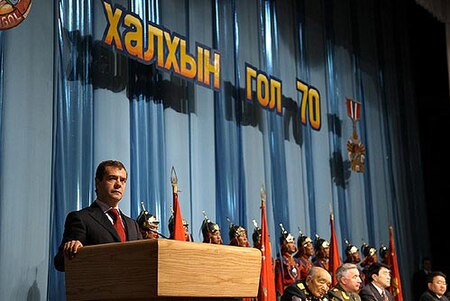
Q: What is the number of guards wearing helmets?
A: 11